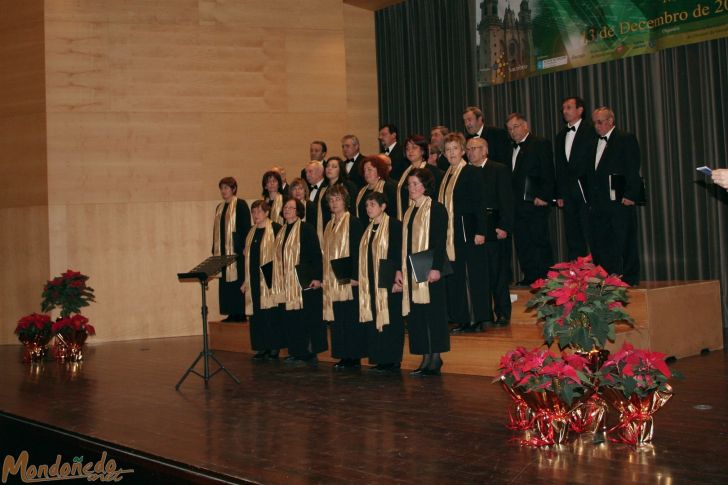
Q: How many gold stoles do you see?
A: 12